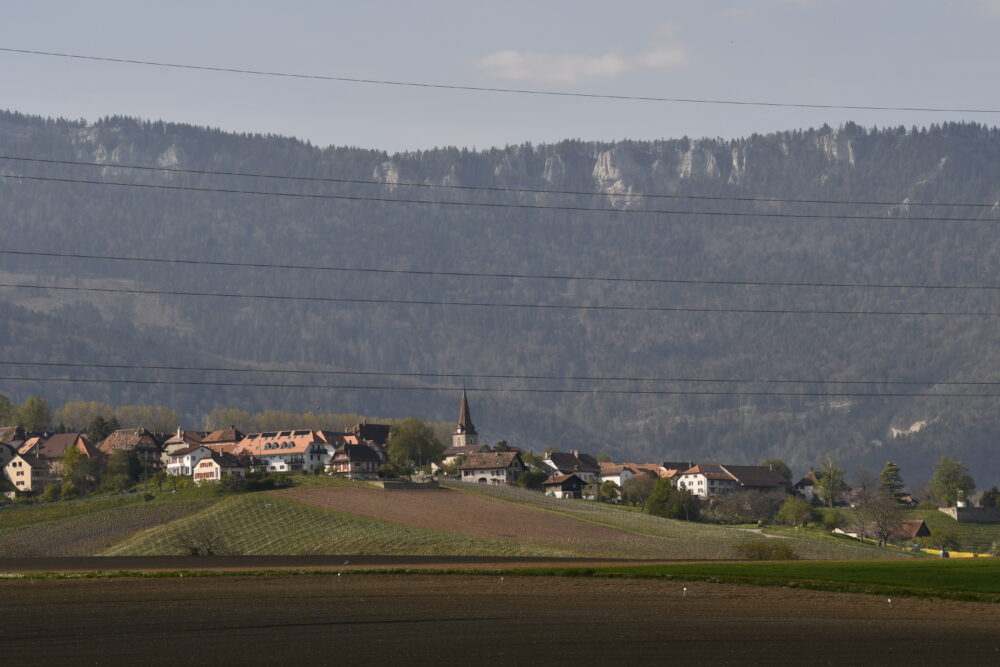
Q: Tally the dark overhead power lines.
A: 7